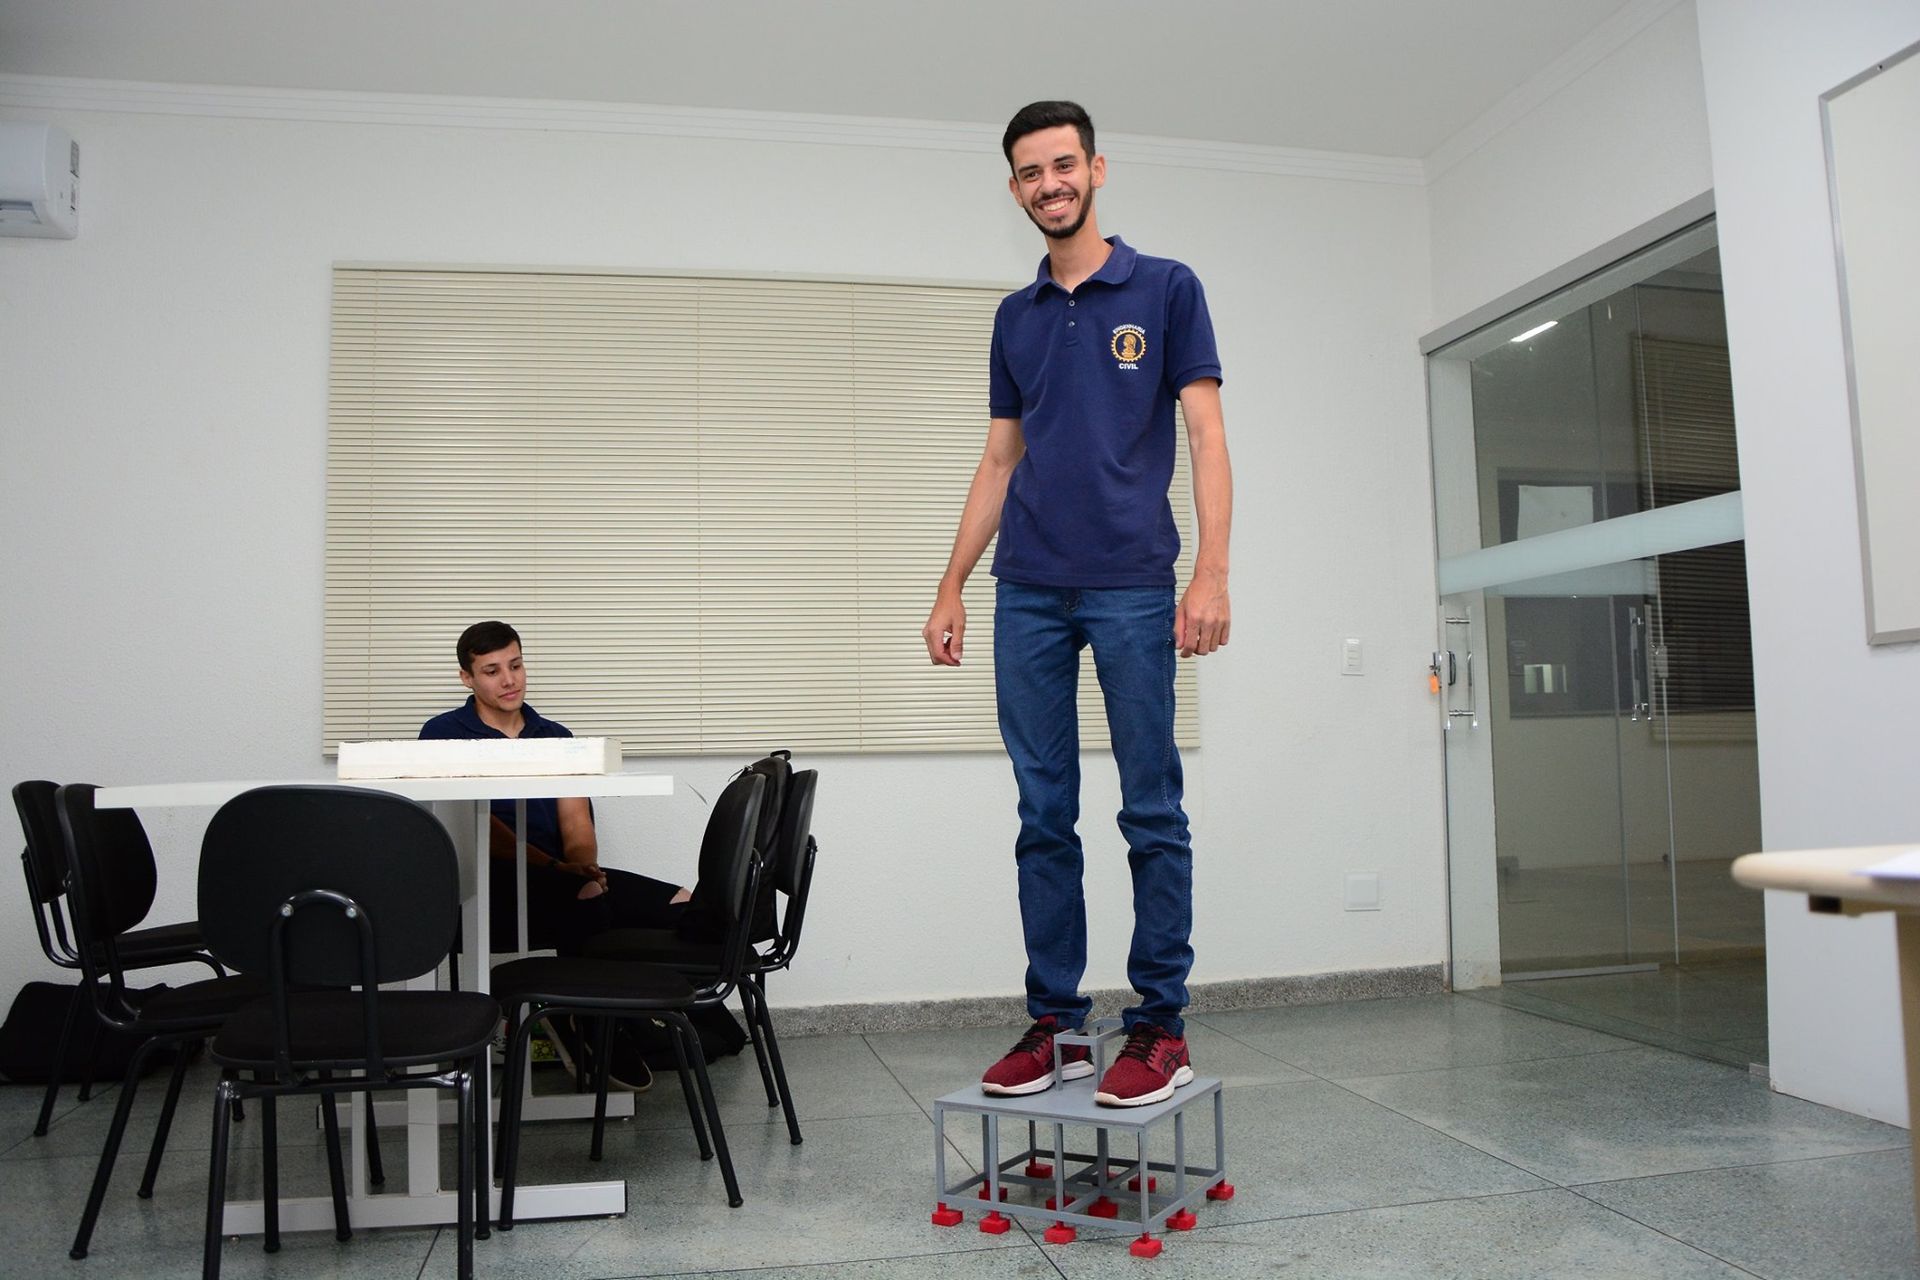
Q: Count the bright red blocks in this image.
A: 12